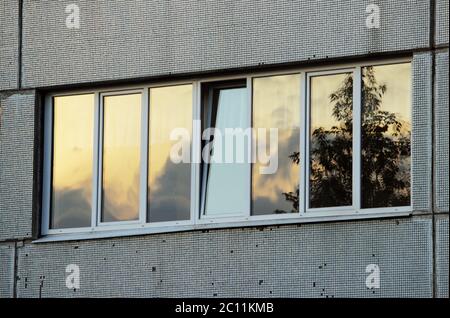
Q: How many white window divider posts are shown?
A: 6